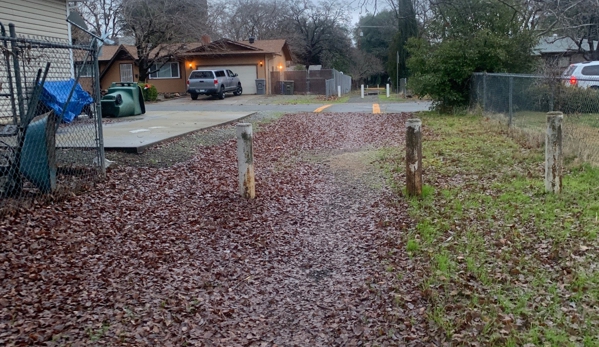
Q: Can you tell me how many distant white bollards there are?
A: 3